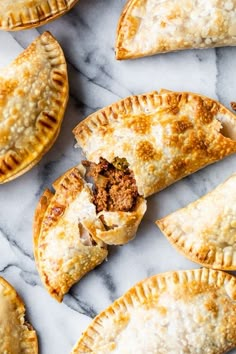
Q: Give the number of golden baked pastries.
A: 7